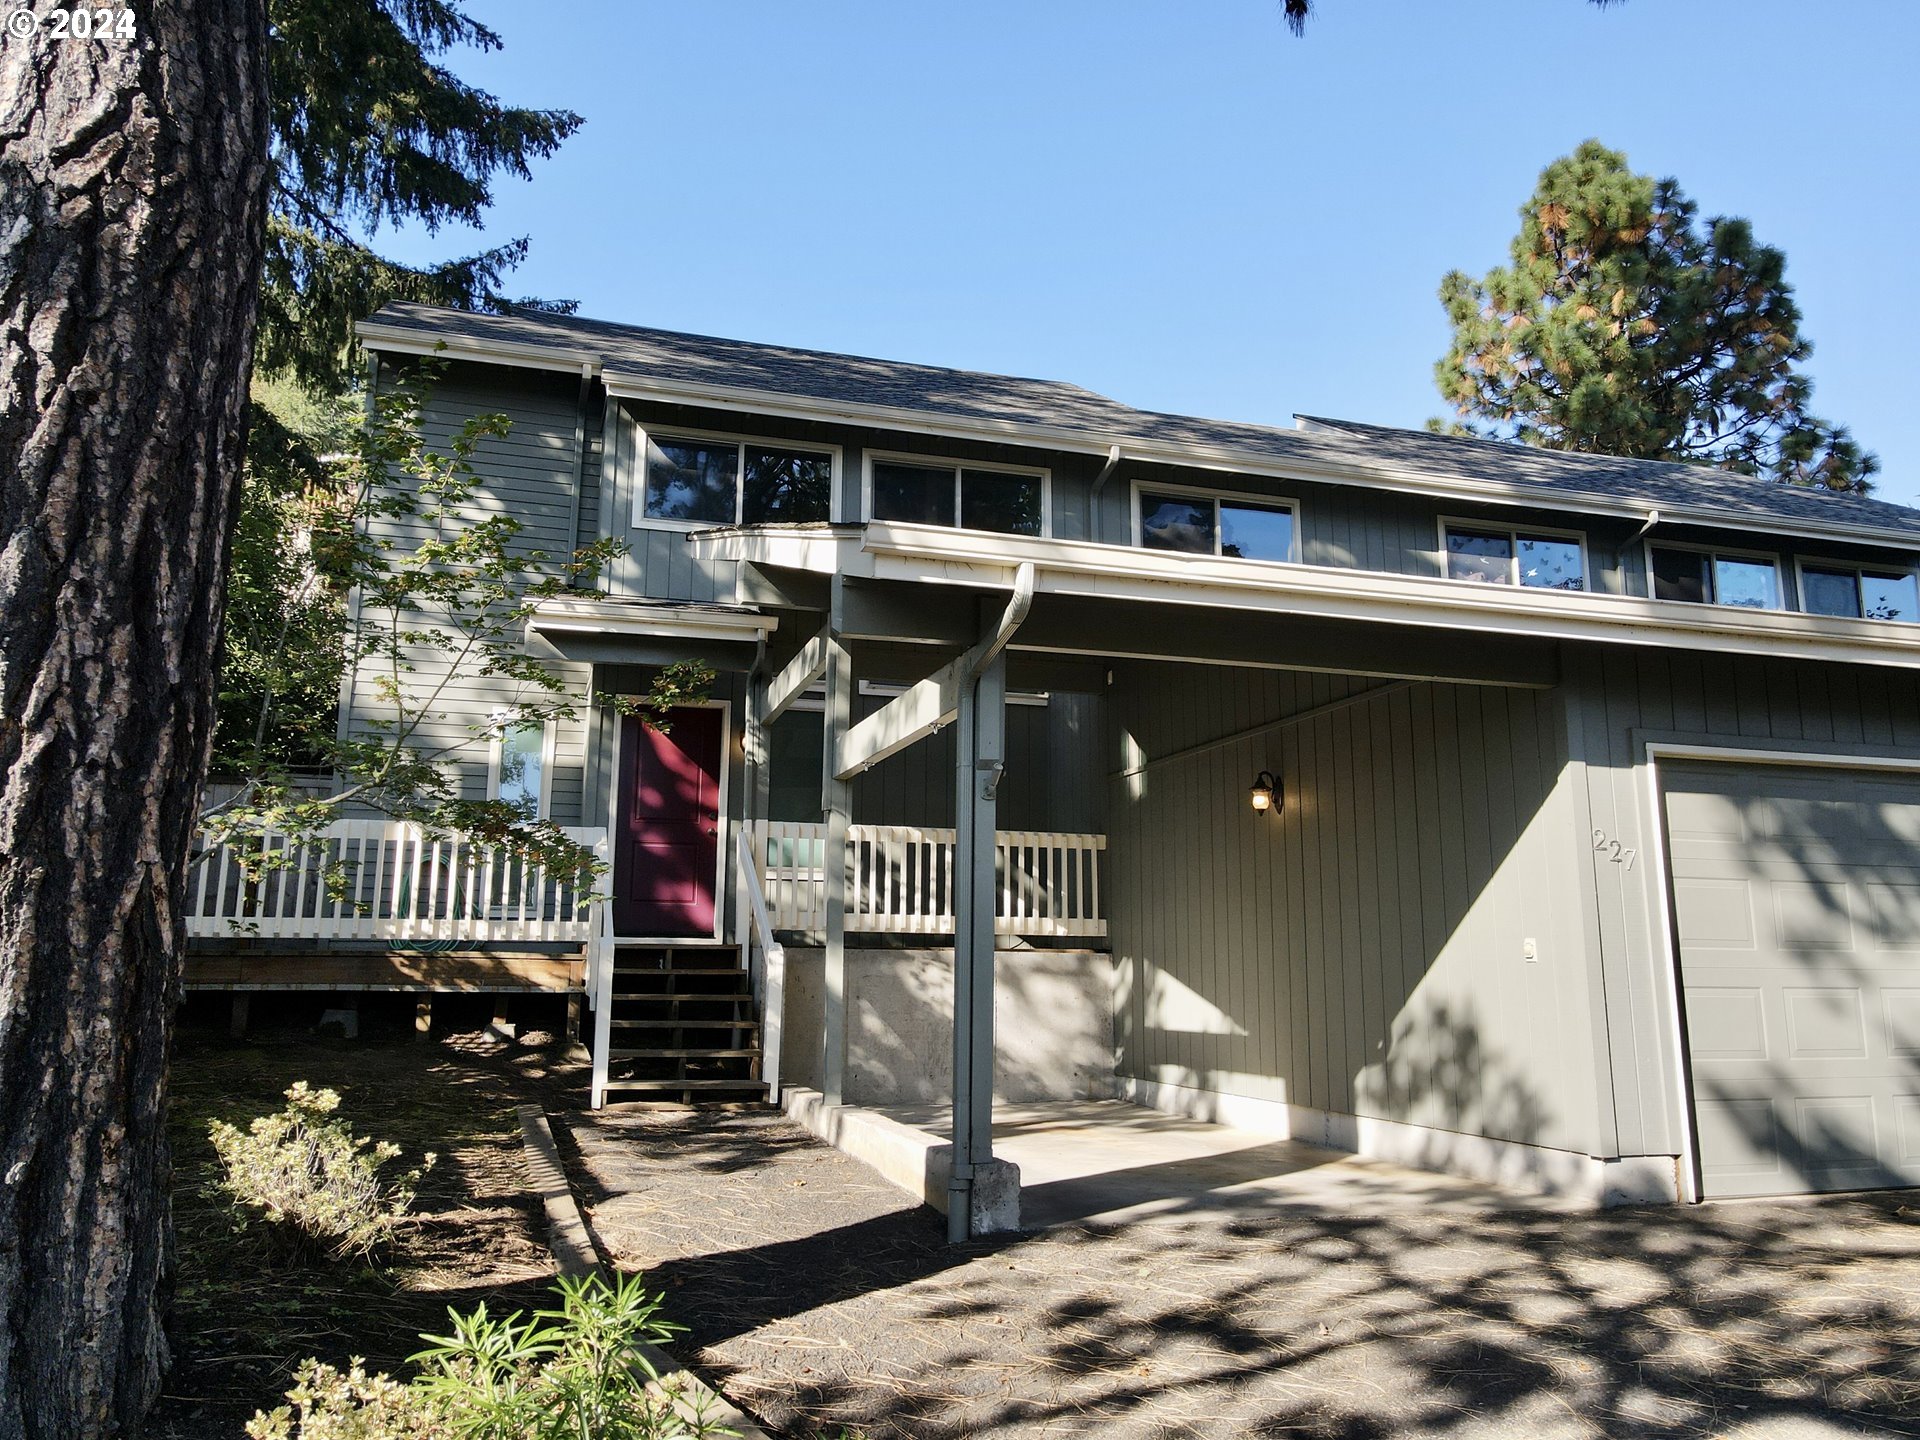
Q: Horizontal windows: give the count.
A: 6